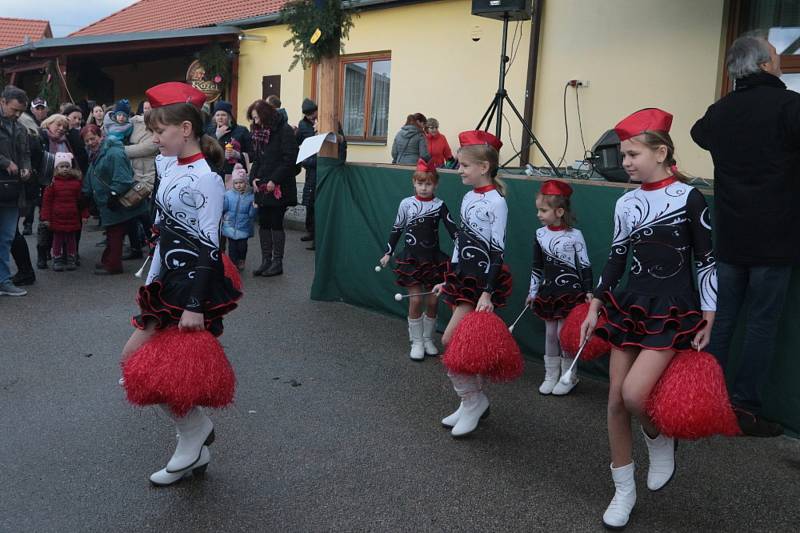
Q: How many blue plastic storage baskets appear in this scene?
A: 0